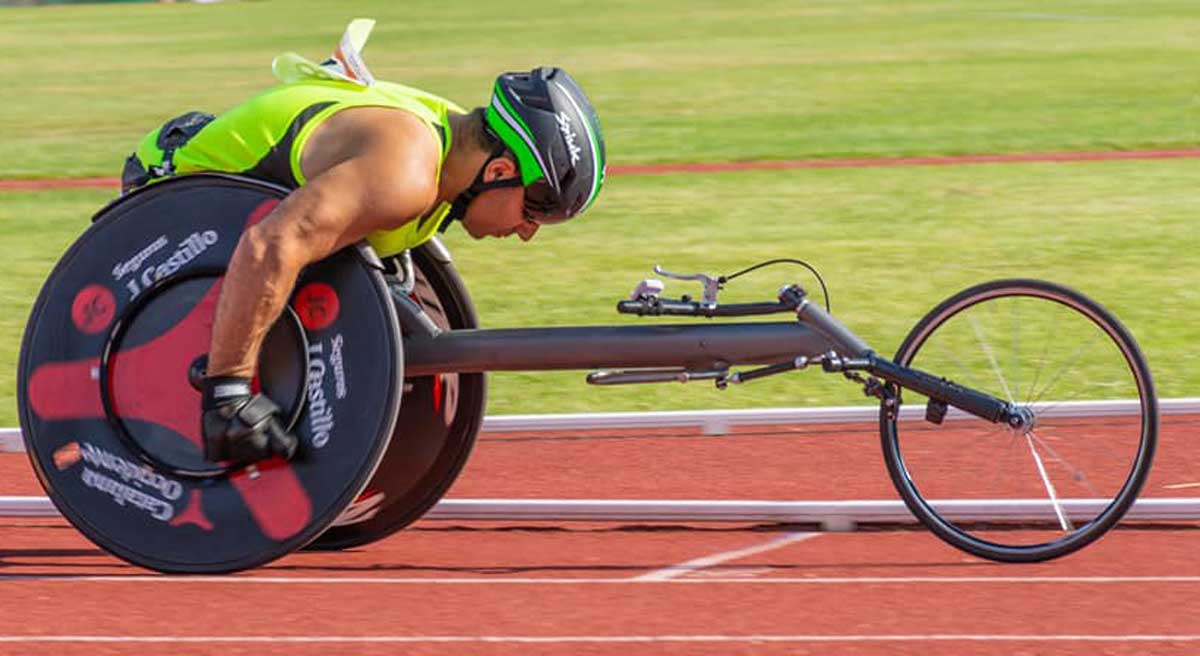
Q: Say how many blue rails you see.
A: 0